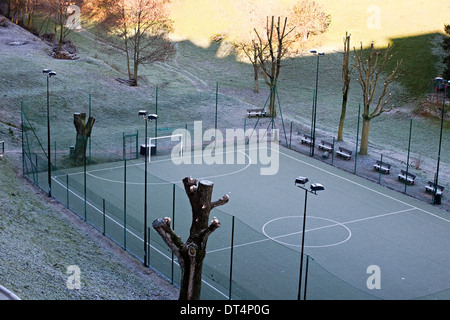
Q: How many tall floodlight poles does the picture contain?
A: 5